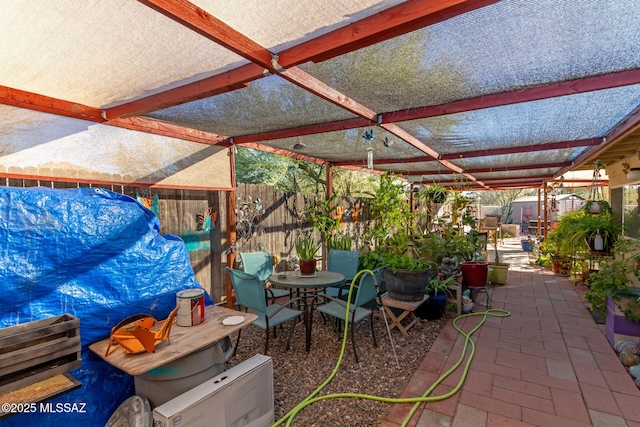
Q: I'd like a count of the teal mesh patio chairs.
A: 4